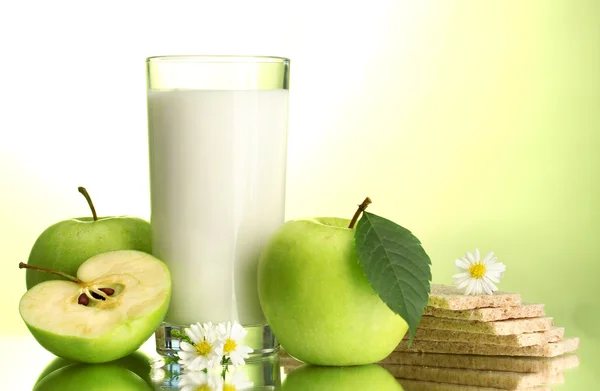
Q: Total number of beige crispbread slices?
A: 5